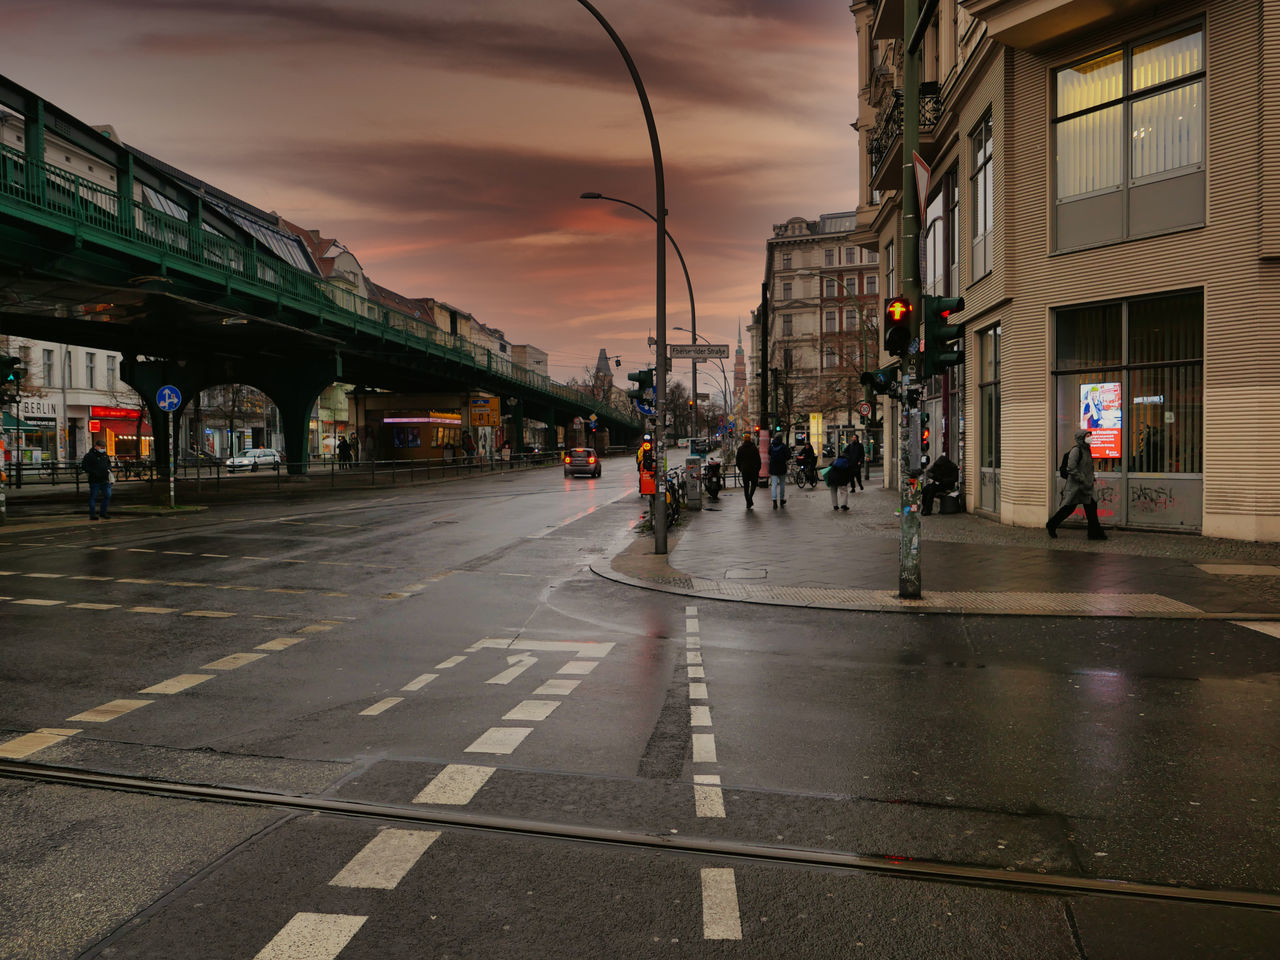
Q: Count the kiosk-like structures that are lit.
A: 1